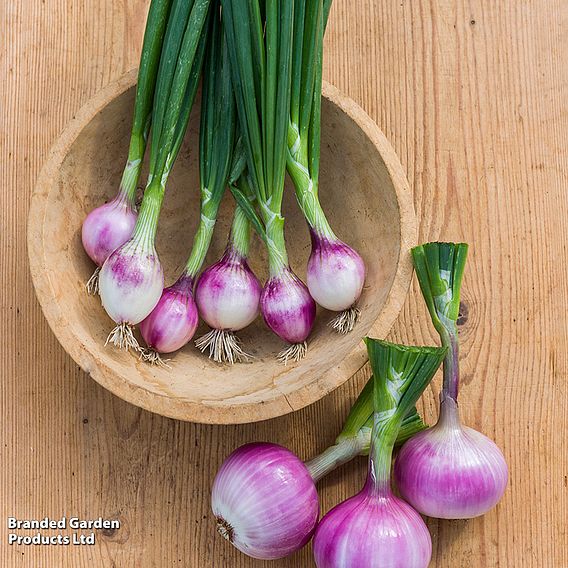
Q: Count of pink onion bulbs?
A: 9